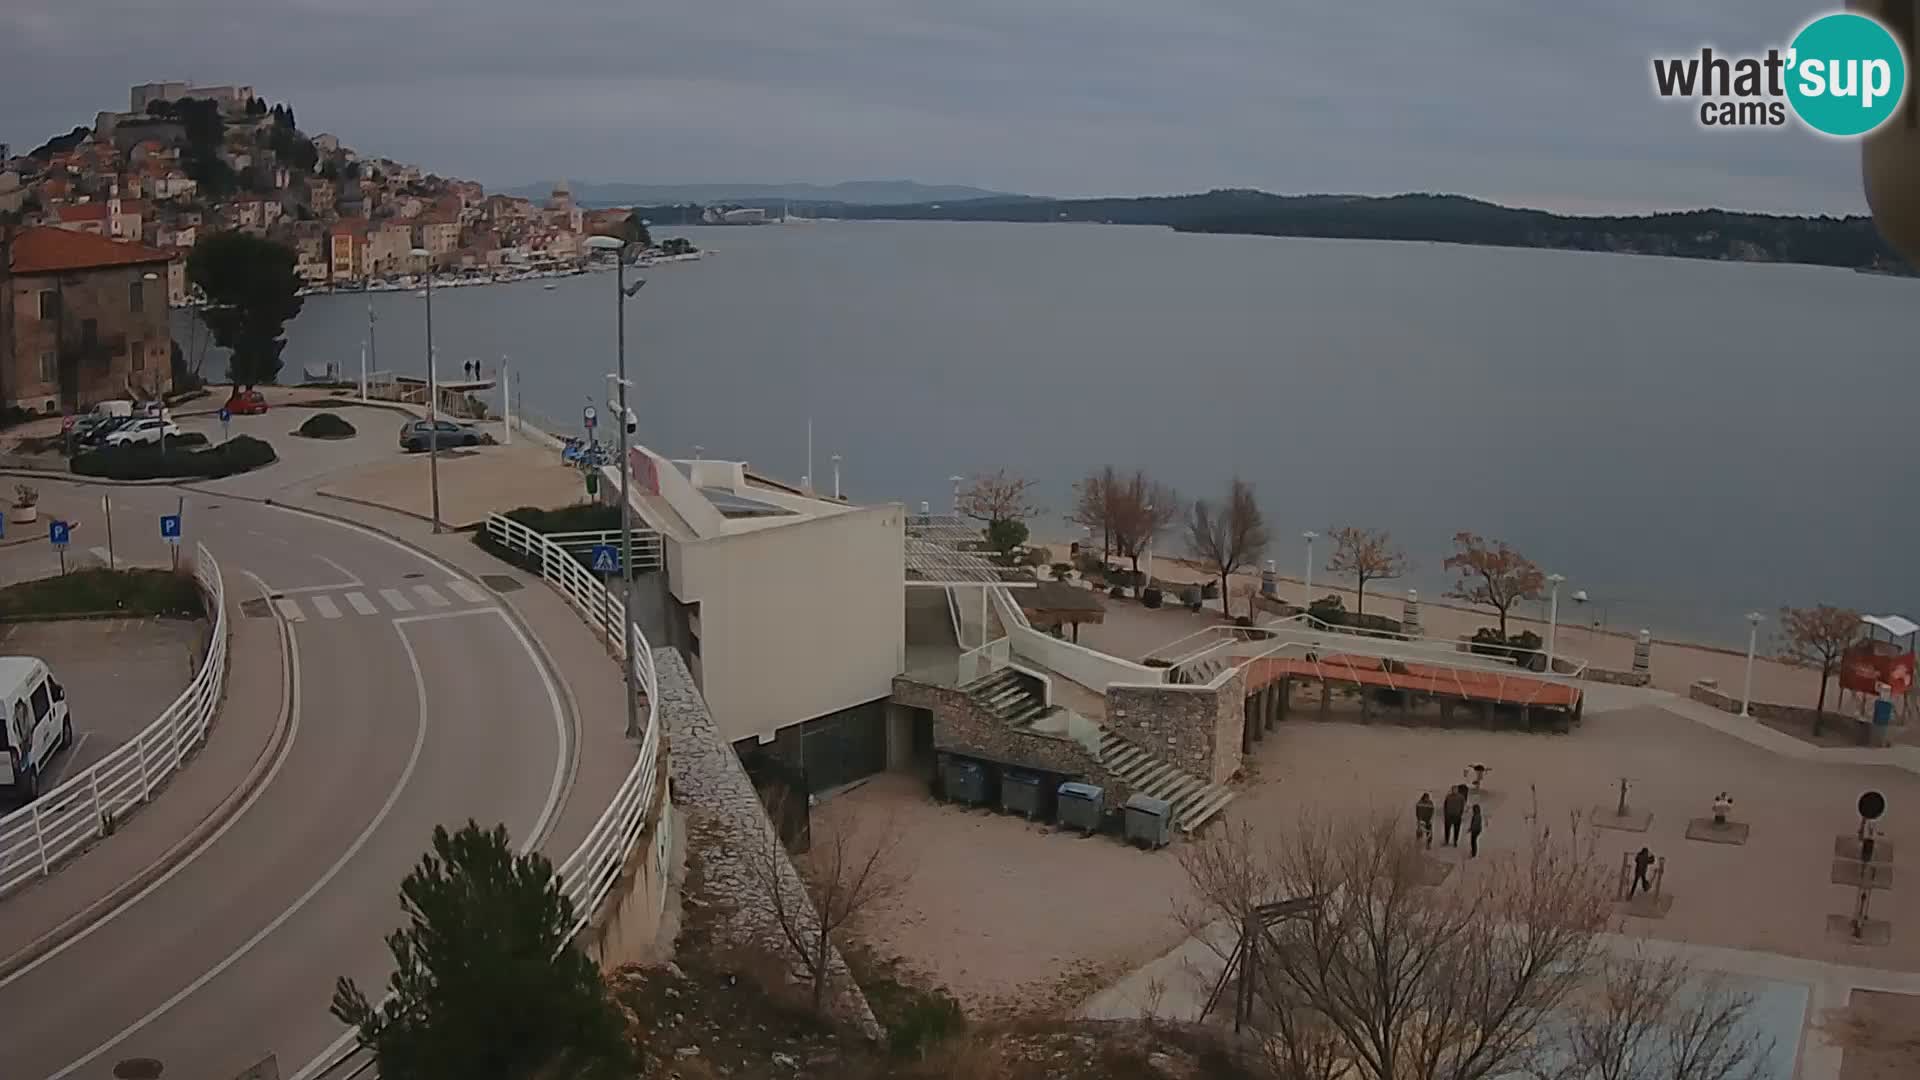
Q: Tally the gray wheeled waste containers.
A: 4